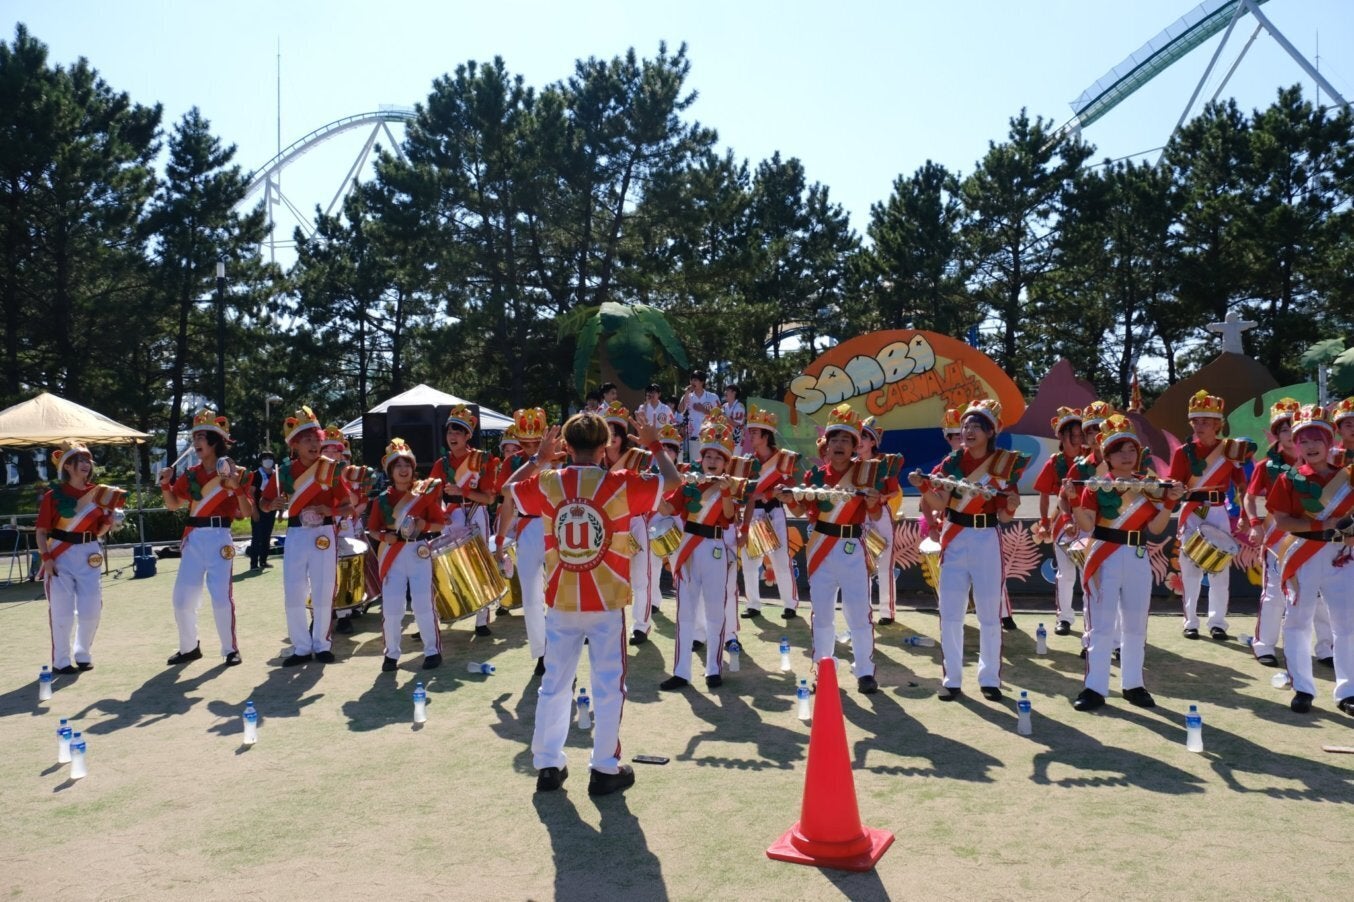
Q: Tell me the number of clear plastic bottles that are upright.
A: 12